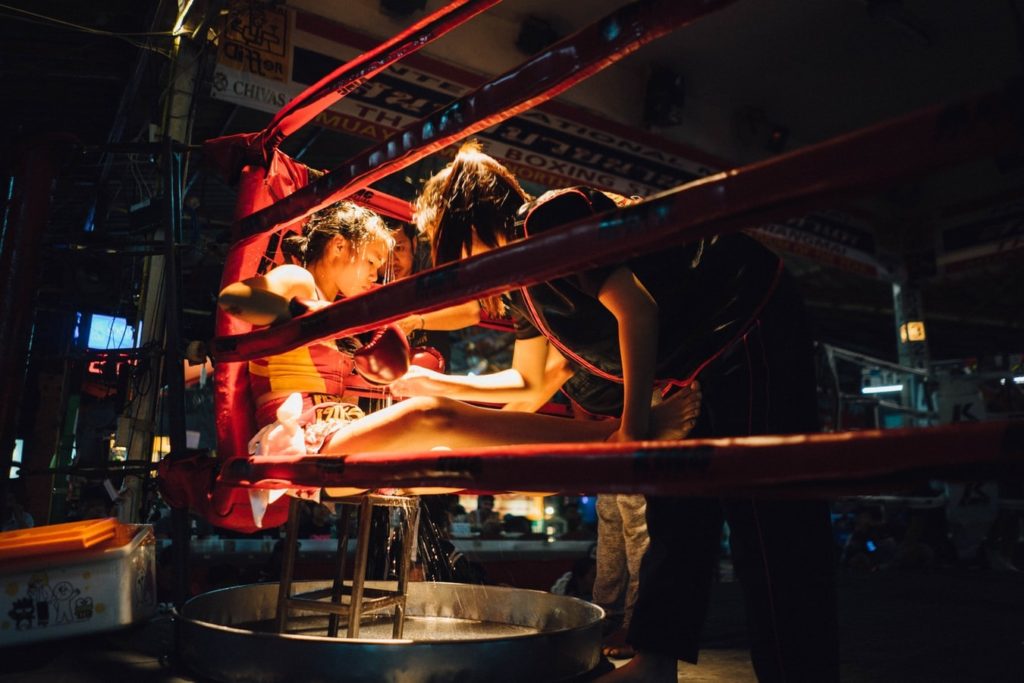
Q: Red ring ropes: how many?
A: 4